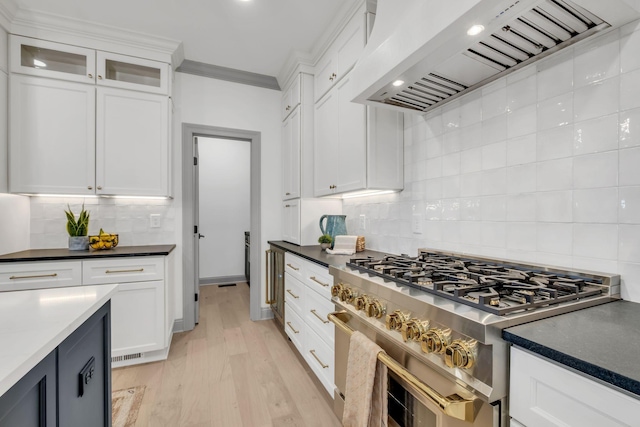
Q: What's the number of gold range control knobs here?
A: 8